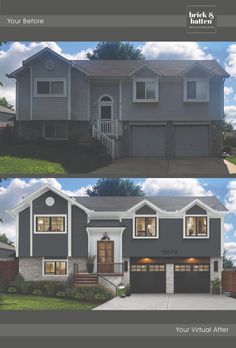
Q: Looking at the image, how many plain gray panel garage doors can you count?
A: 2